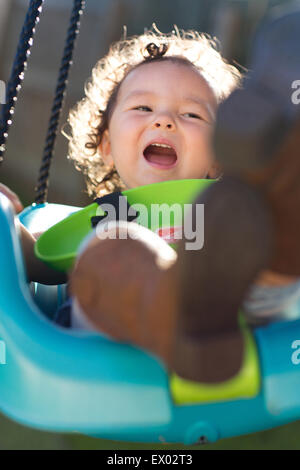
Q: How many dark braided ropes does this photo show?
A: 2